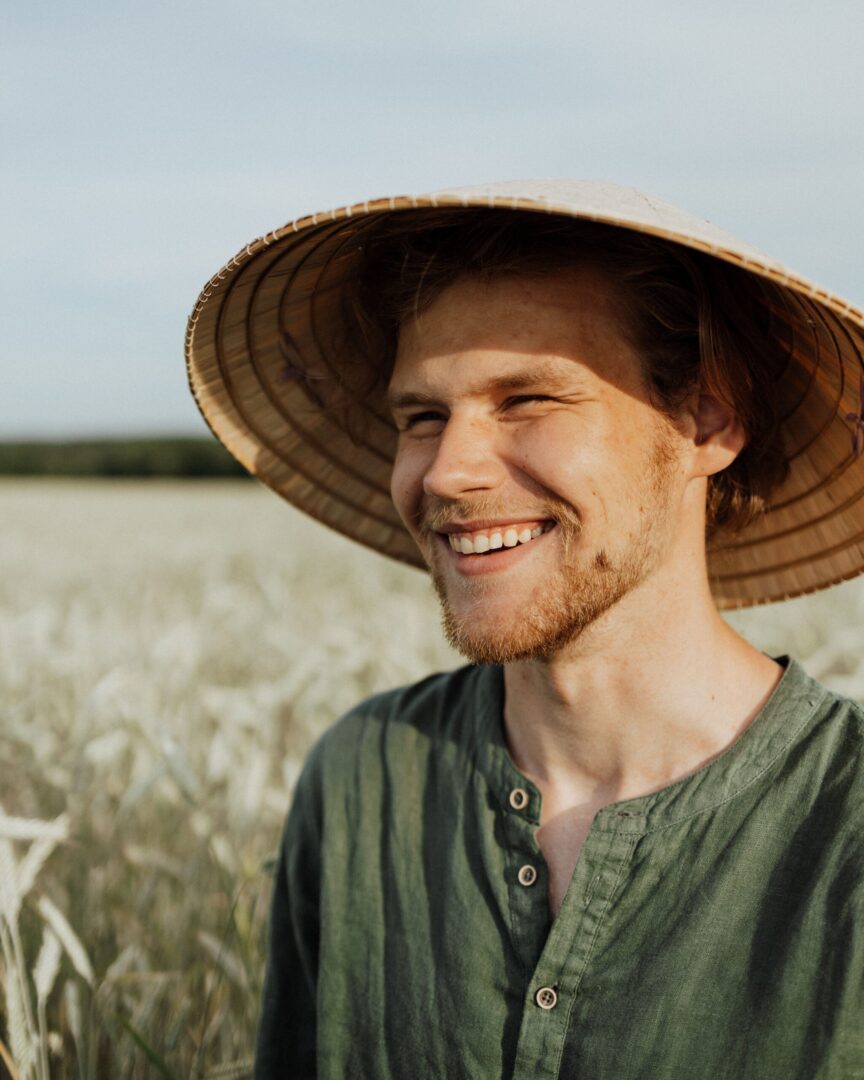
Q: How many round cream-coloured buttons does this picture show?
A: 3